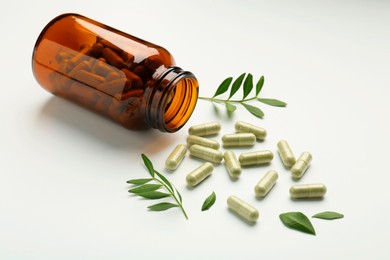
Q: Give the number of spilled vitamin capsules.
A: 14